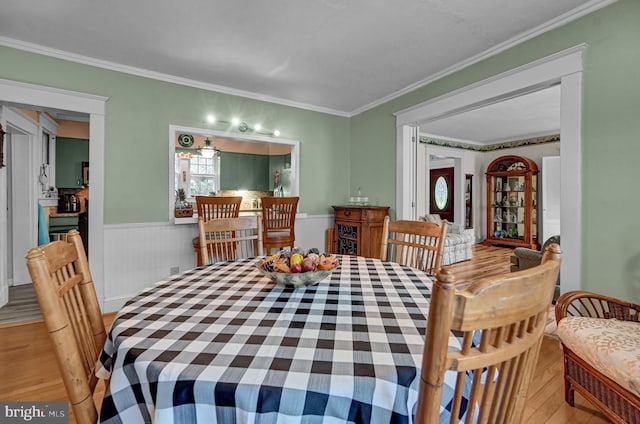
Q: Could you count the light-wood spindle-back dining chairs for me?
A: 4